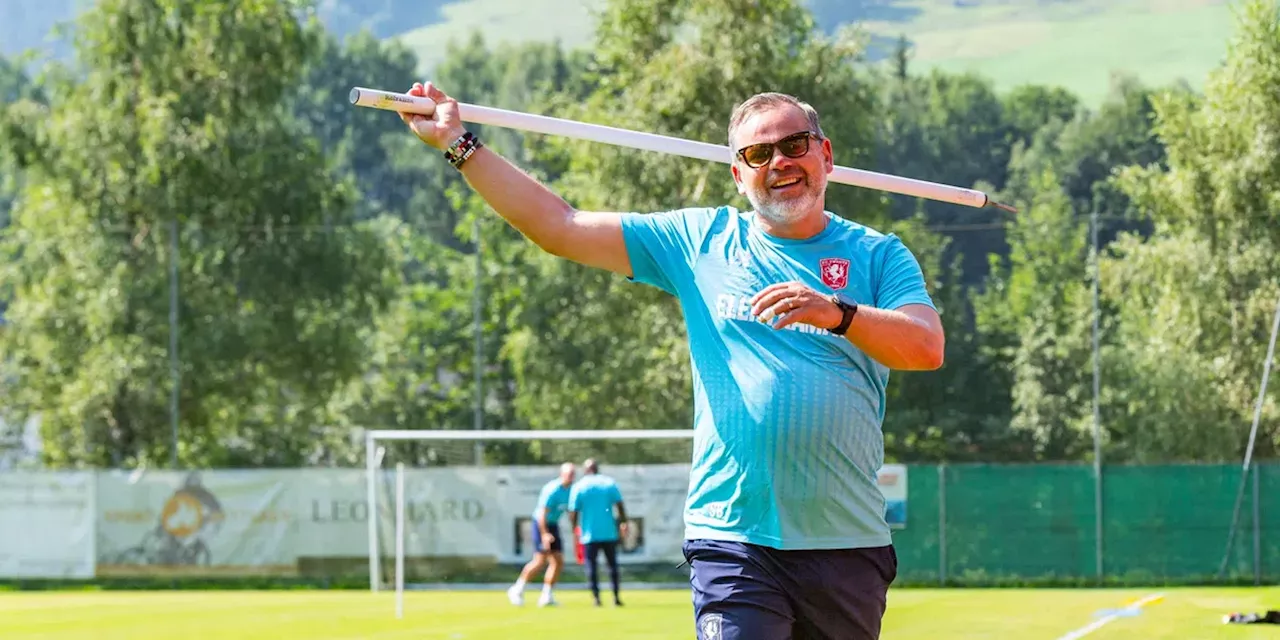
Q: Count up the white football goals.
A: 1